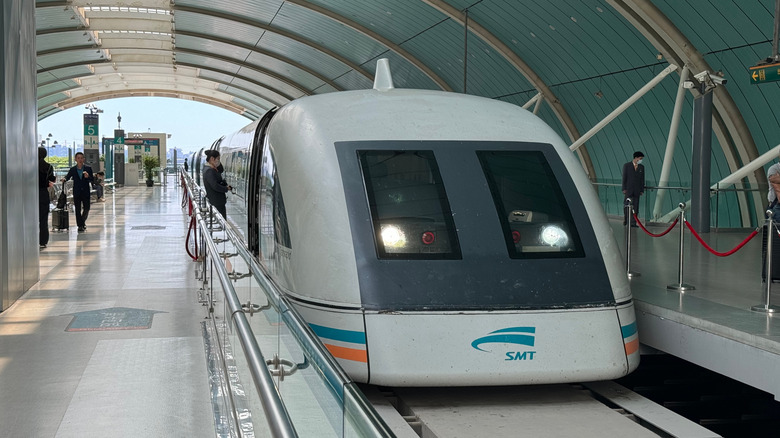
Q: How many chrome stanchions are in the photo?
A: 3